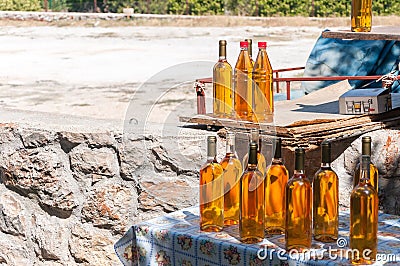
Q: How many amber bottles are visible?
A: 14